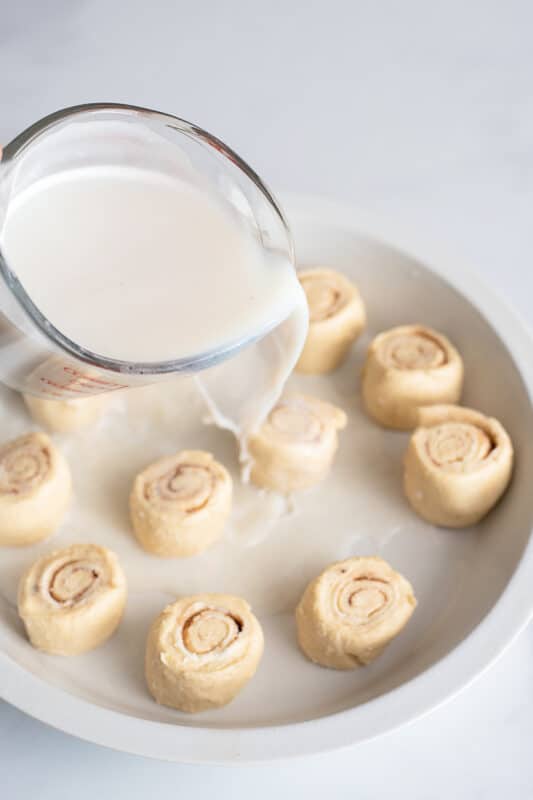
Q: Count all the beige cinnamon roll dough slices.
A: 10